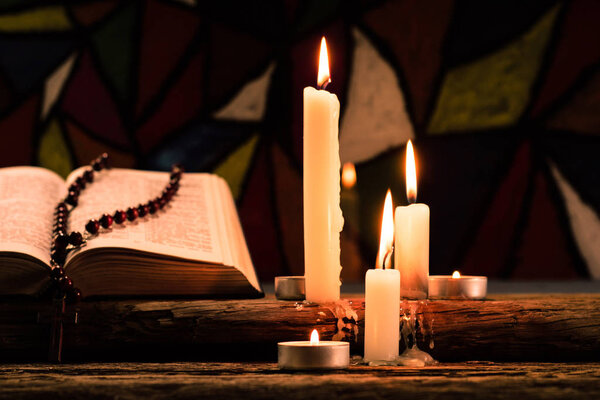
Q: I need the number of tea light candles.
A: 3